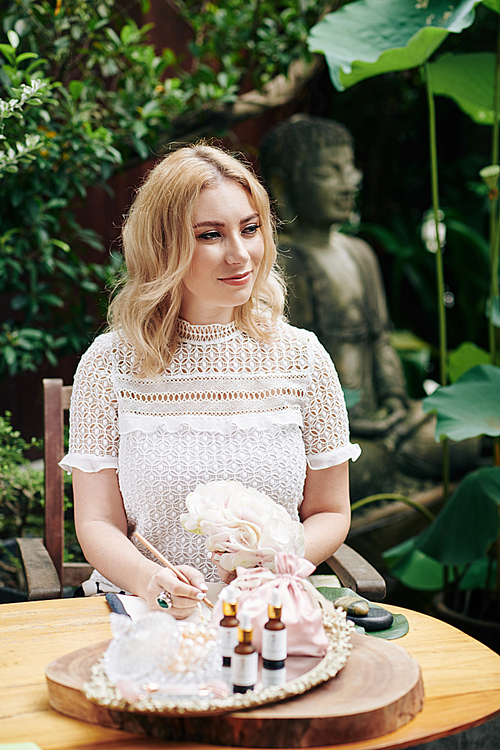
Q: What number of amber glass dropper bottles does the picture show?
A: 3